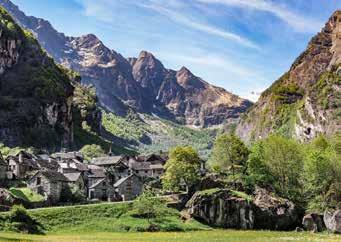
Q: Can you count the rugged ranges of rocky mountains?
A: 3